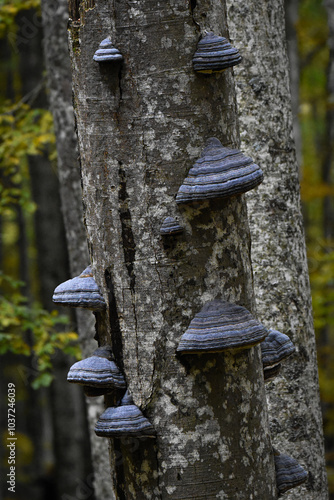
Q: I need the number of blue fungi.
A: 10